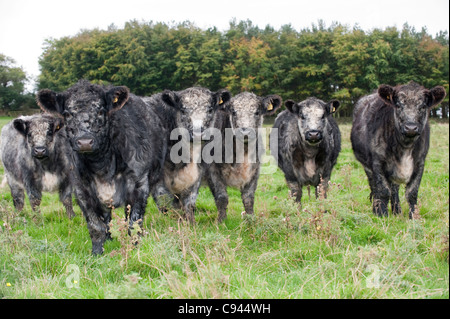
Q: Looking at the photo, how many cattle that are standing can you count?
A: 6